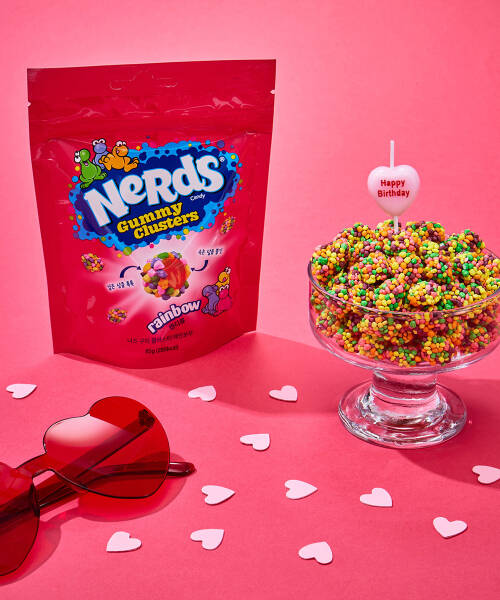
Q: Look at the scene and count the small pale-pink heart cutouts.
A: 12